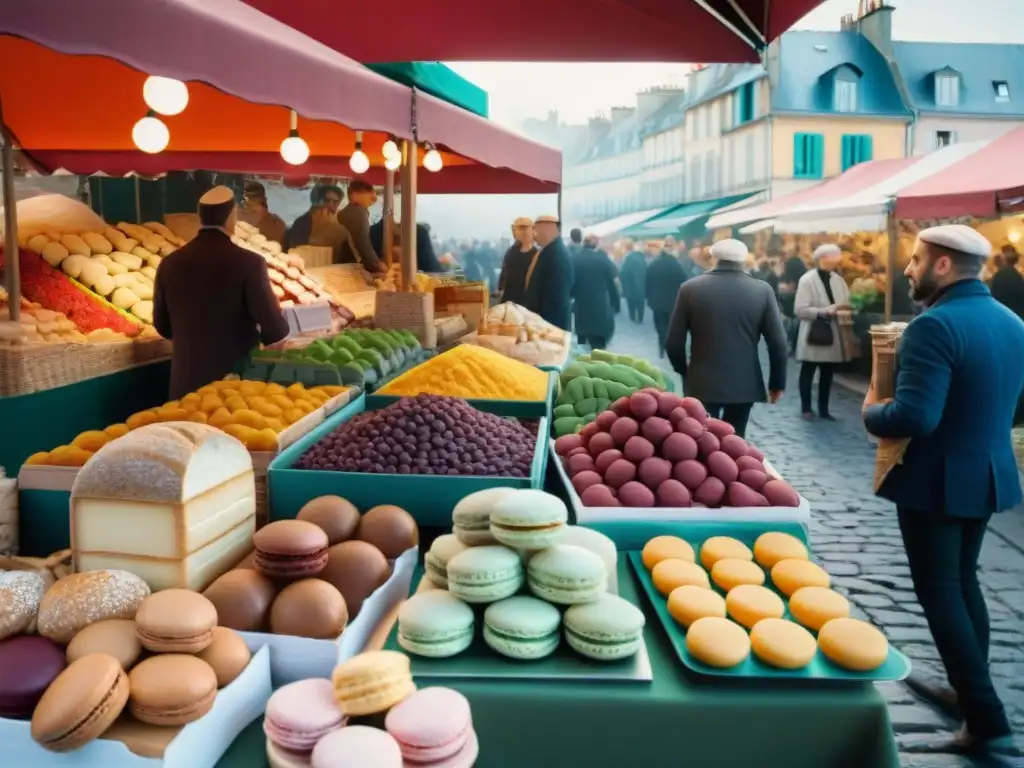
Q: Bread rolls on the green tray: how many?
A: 12